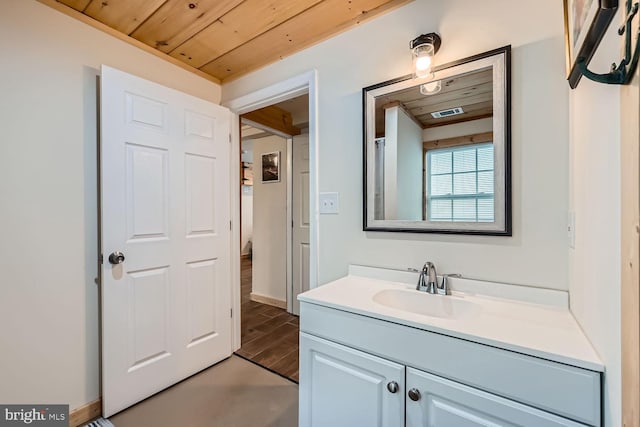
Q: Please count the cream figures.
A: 0